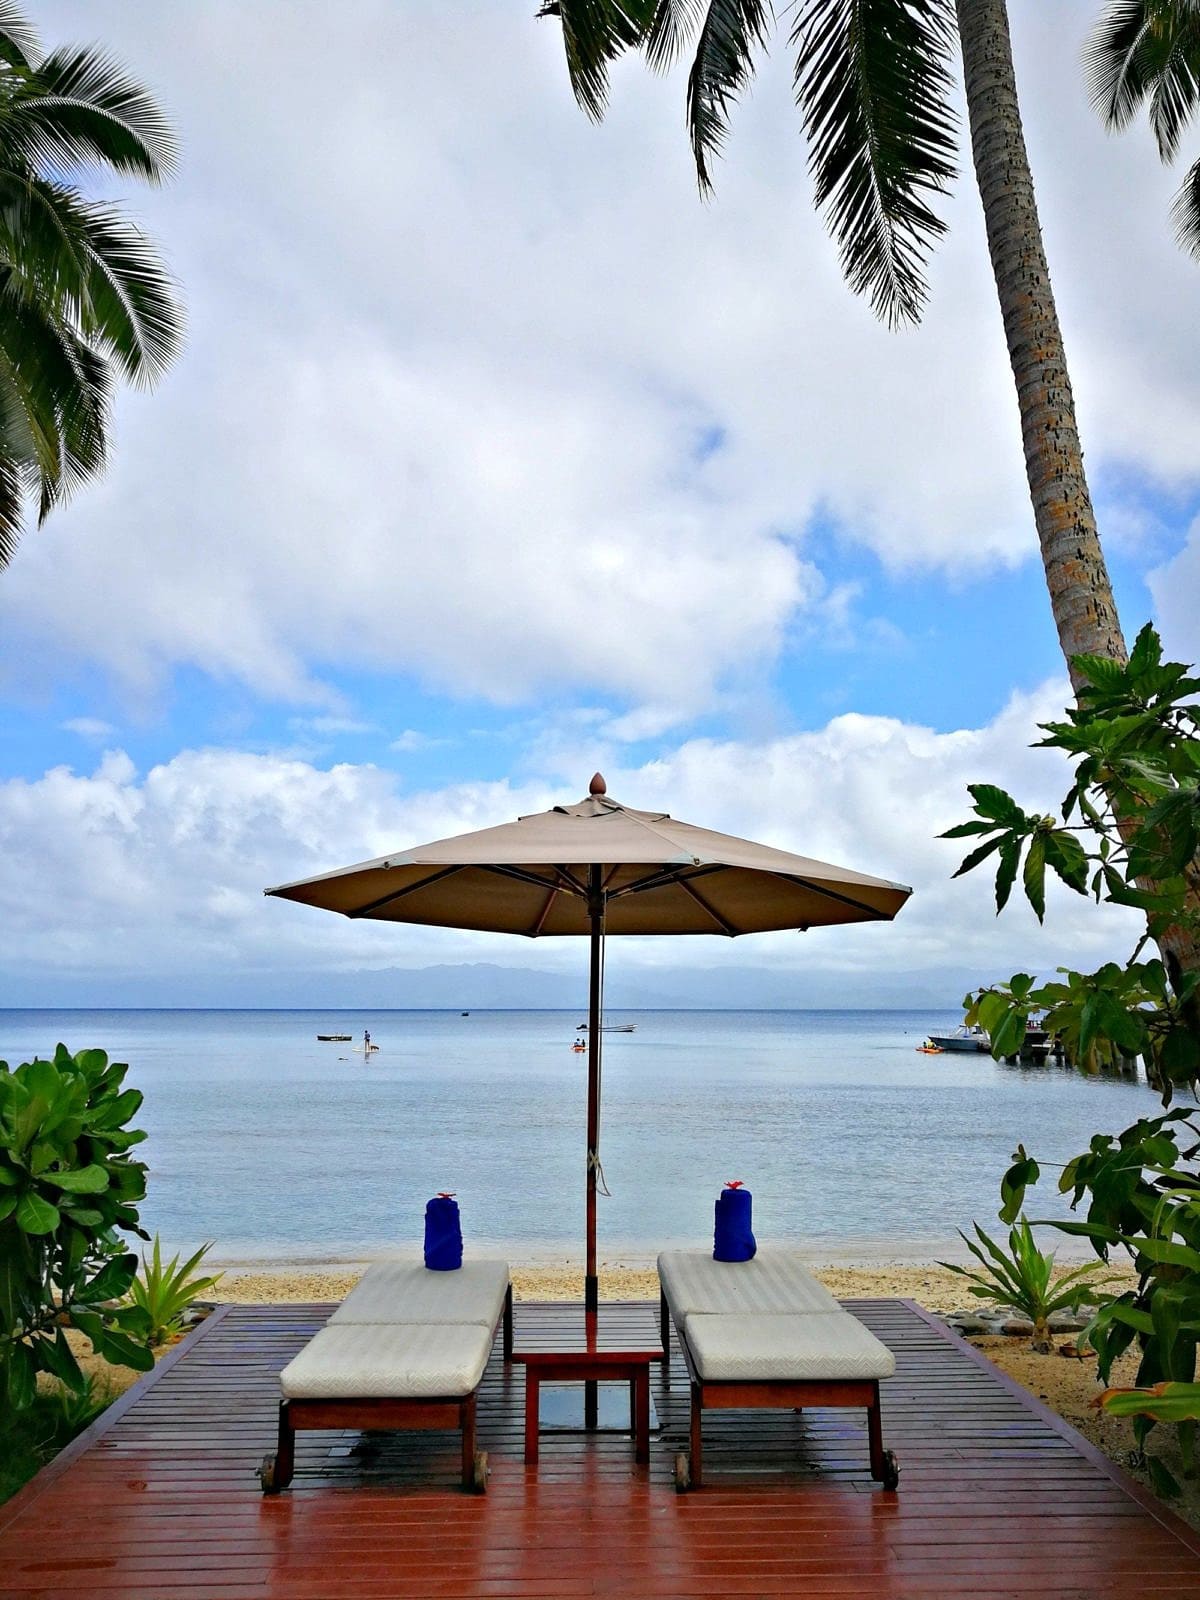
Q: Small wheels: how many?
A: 4